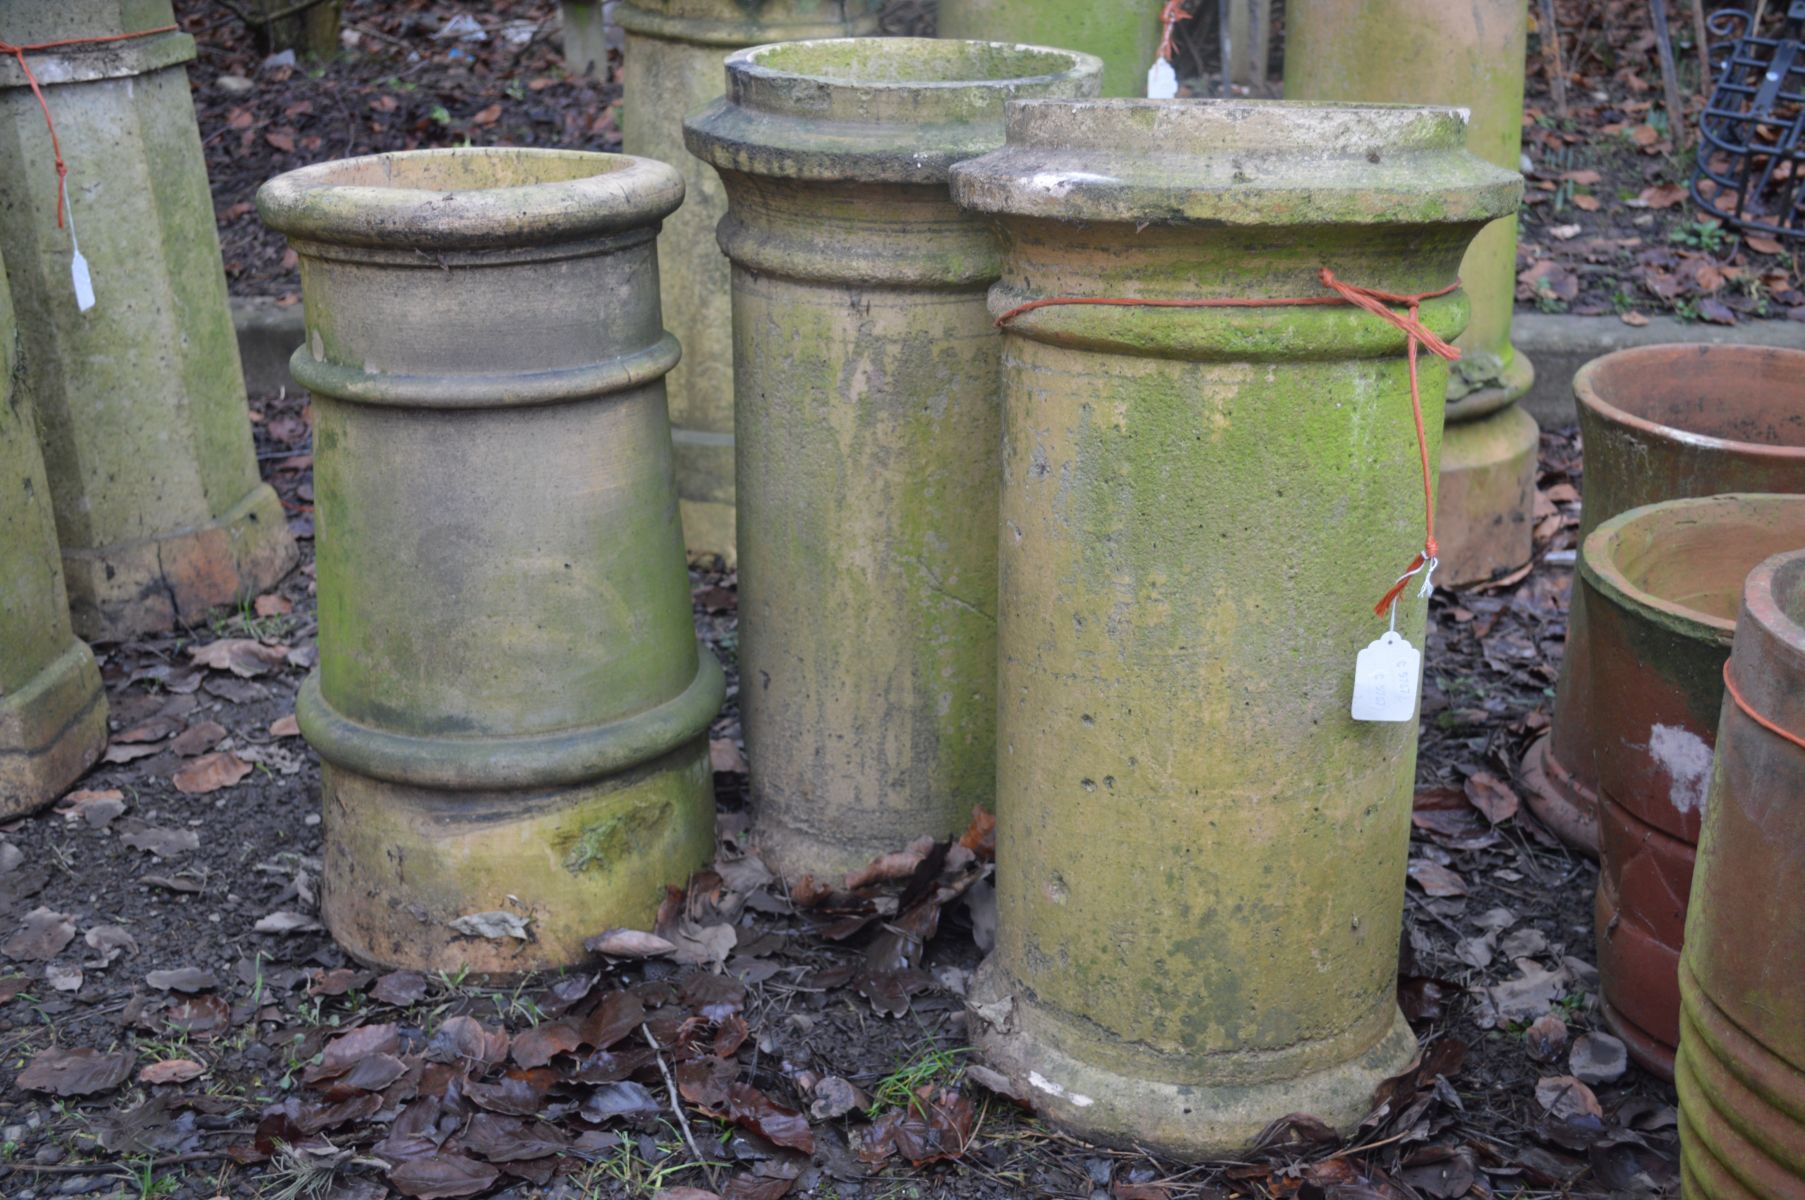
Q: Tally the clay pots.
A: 11